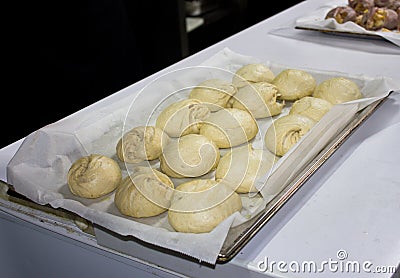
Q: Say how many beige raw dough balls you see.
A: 15